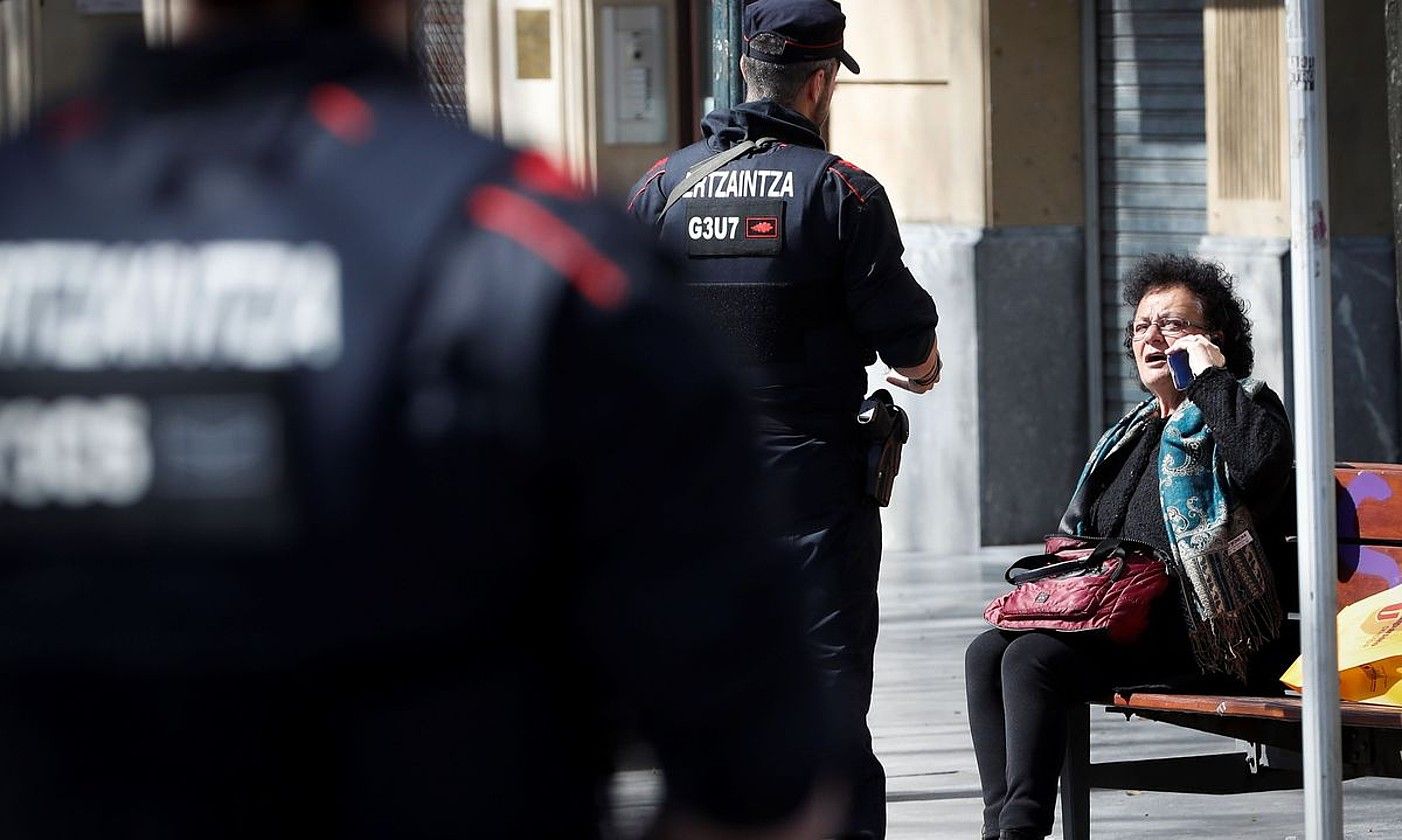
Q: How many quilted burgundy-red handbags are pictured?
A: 1